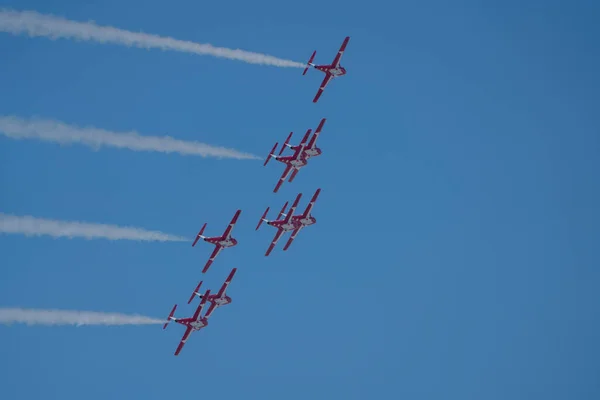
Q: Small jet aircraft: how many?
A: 8